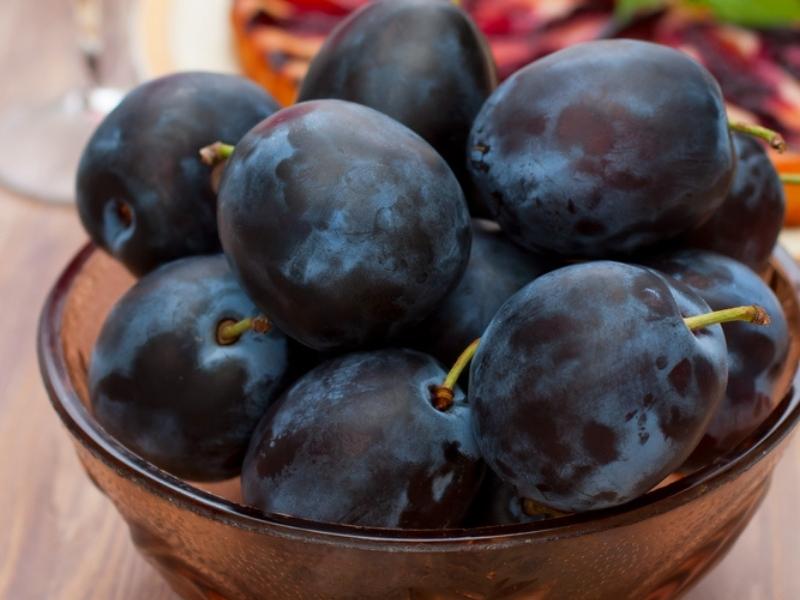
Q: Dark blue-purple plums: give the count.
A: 11